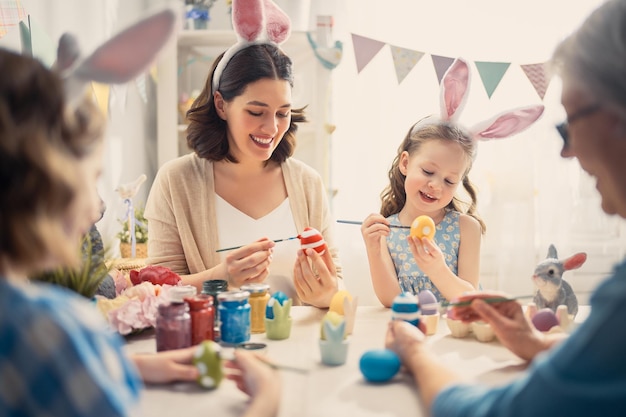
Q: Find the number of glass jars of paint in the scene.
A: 6